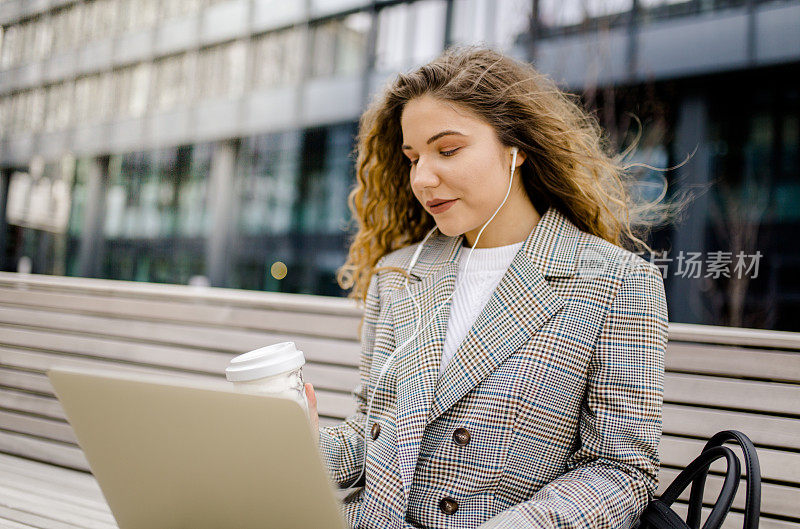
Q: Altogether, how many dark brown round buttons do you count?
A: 3